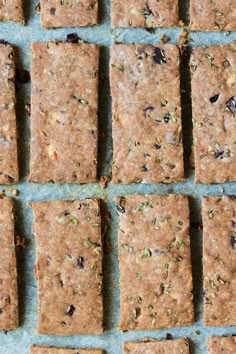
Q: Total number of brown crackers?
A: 15